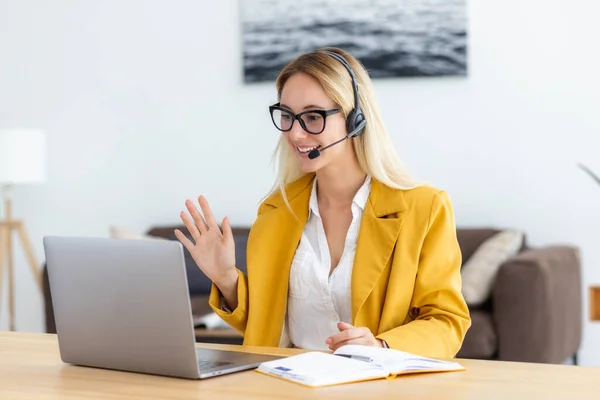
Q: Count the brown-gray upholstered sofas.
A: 1